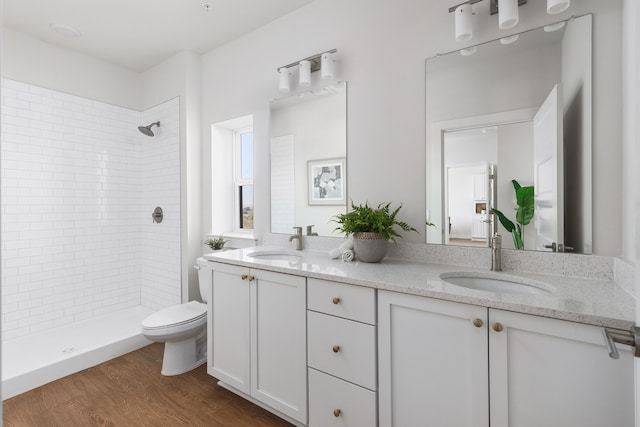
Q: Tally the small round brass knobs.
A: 7